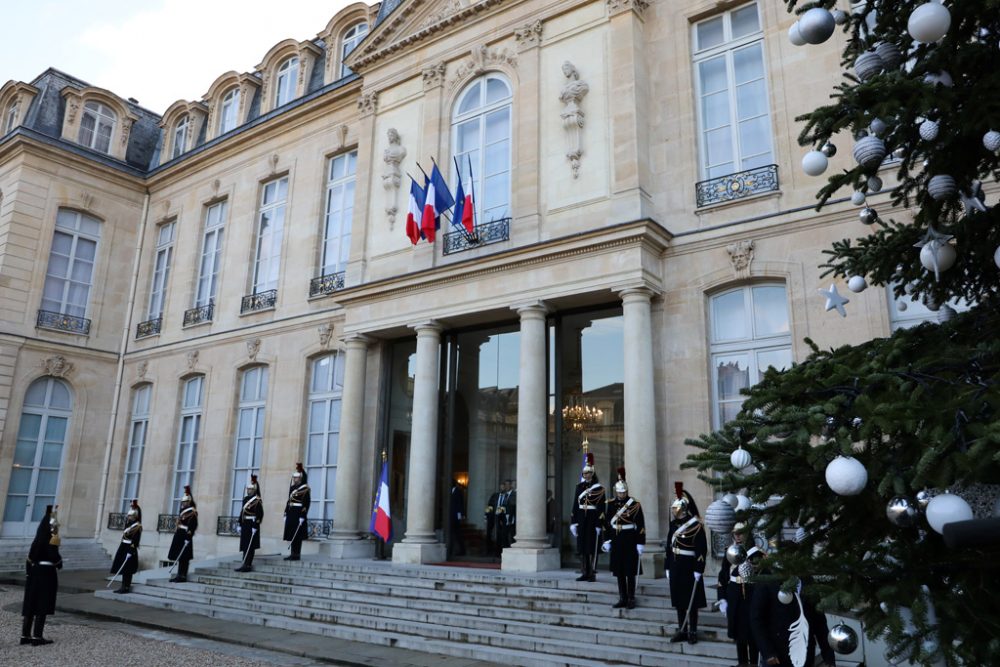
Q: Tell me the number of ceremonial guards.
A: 9